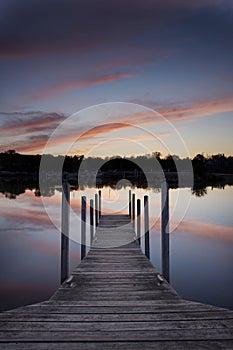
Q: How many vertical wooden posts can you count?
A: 10